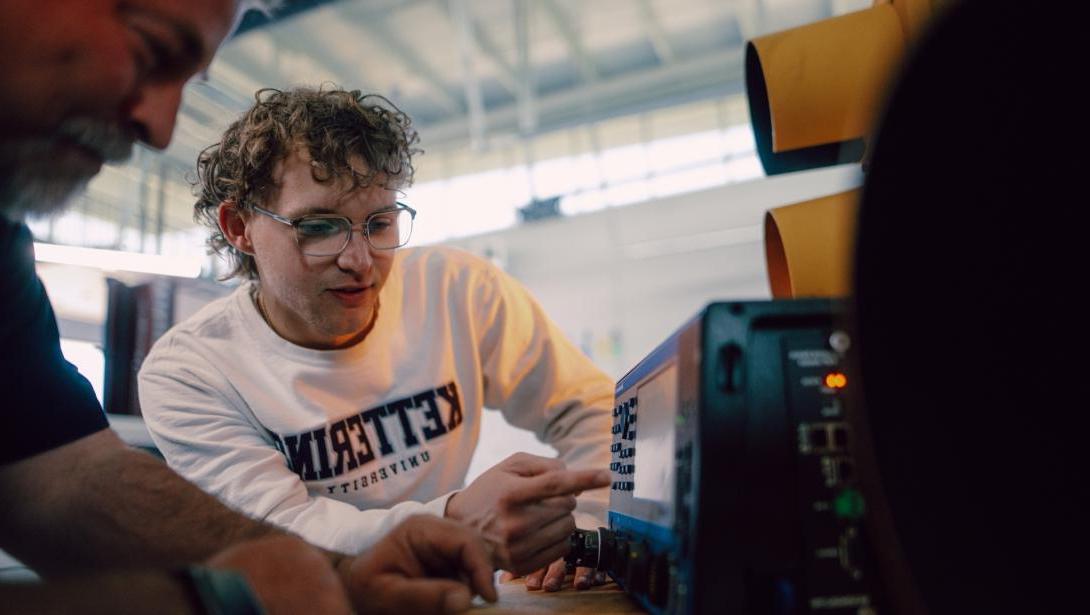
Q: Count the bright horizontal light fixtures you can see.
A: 1